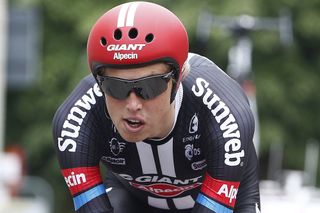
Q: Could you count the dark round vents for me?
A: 4